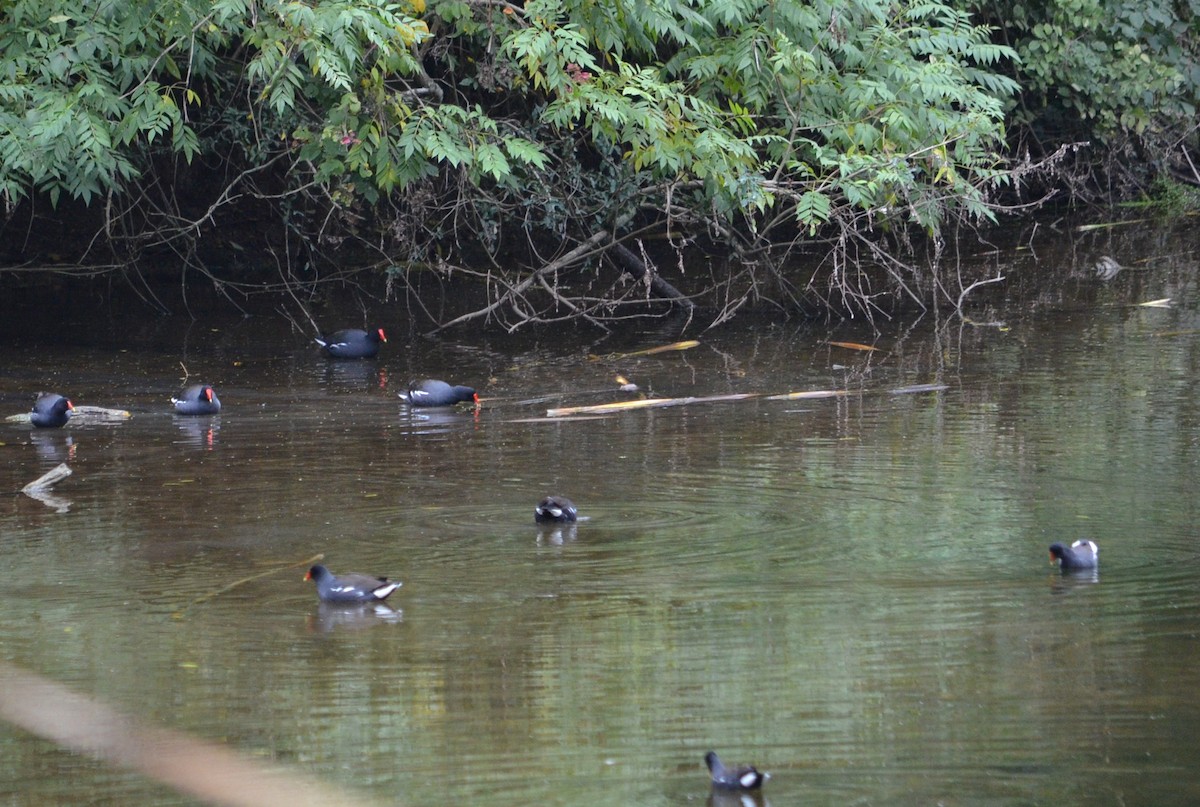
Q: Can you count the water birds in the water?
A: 8